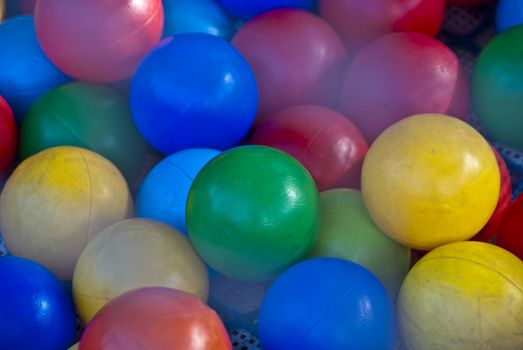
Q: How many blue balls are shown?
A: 8